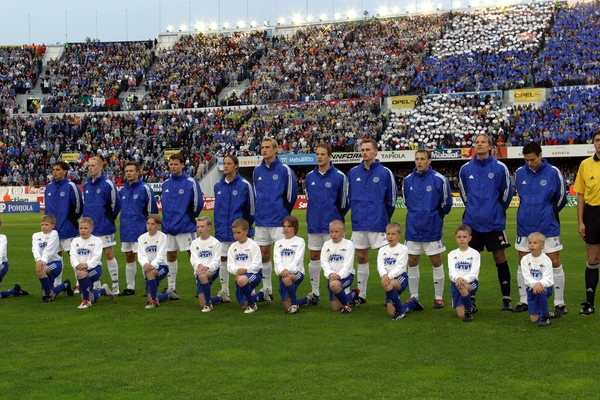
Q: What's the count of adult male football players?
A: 11